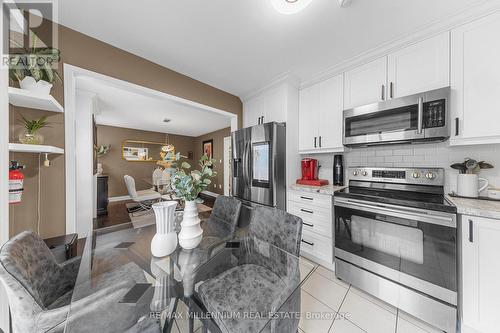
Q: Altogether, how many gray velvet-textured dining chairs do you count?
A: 3